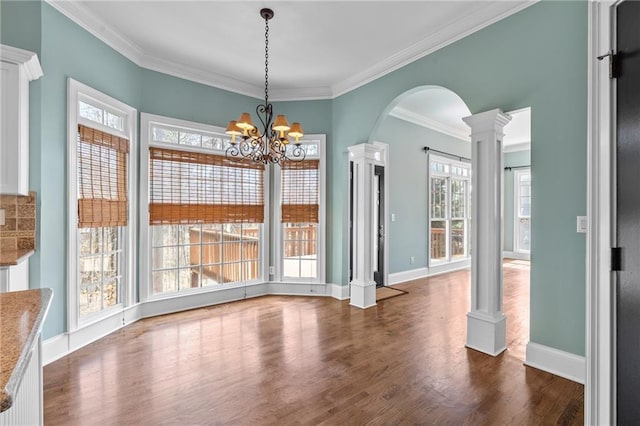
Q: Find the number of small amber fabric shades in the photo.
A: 6